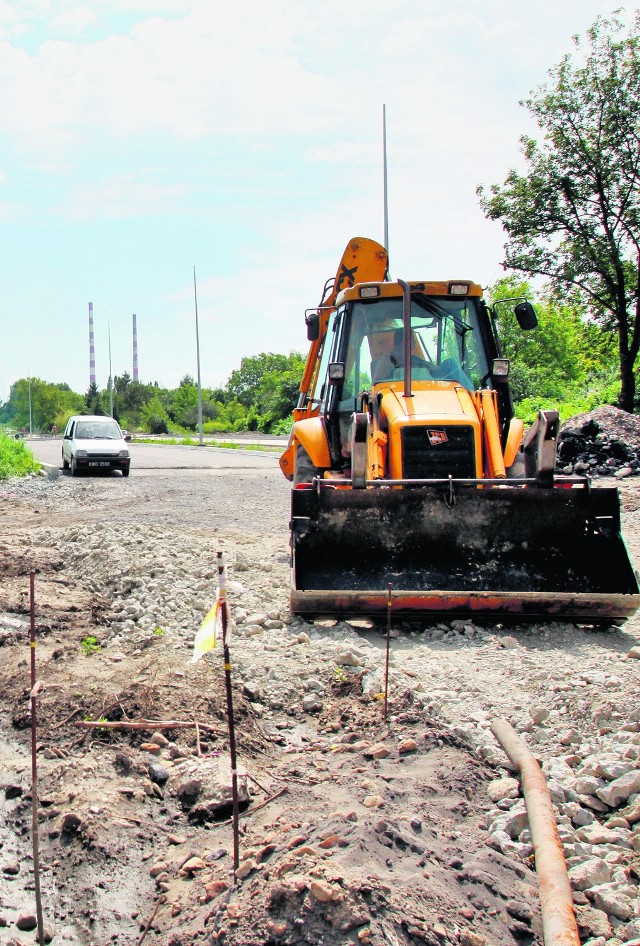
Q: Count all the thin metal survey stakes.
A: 3